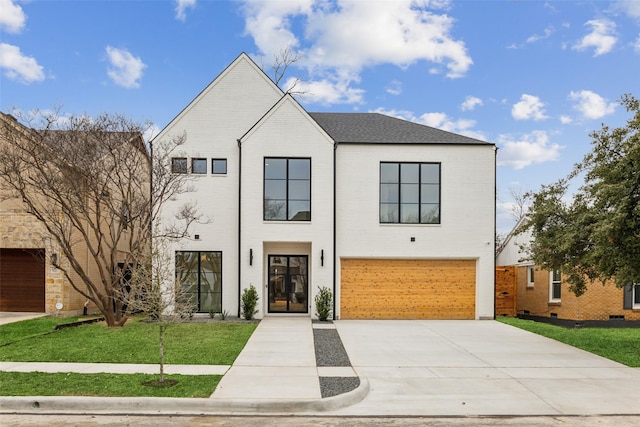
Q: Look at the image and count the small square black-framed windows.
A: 3